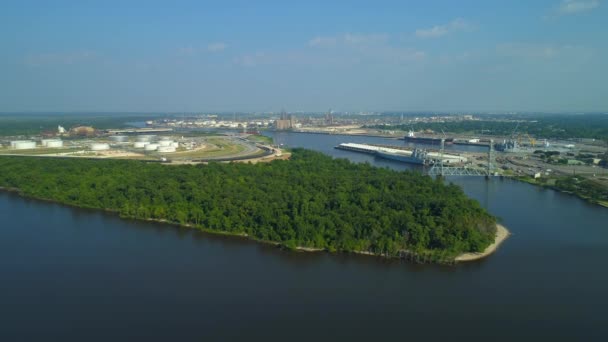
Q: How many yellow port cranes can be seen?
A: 2